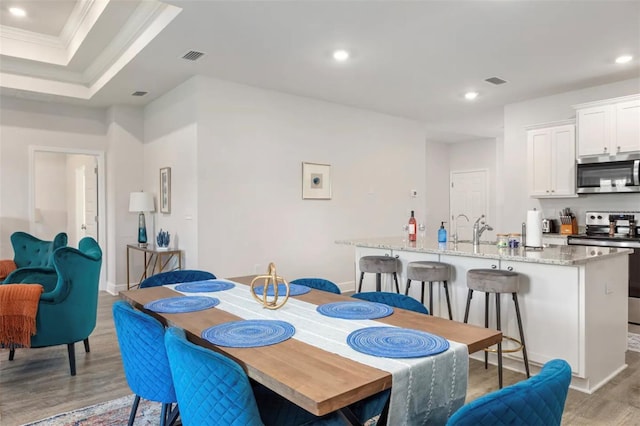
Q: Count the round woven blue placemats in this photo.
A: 6